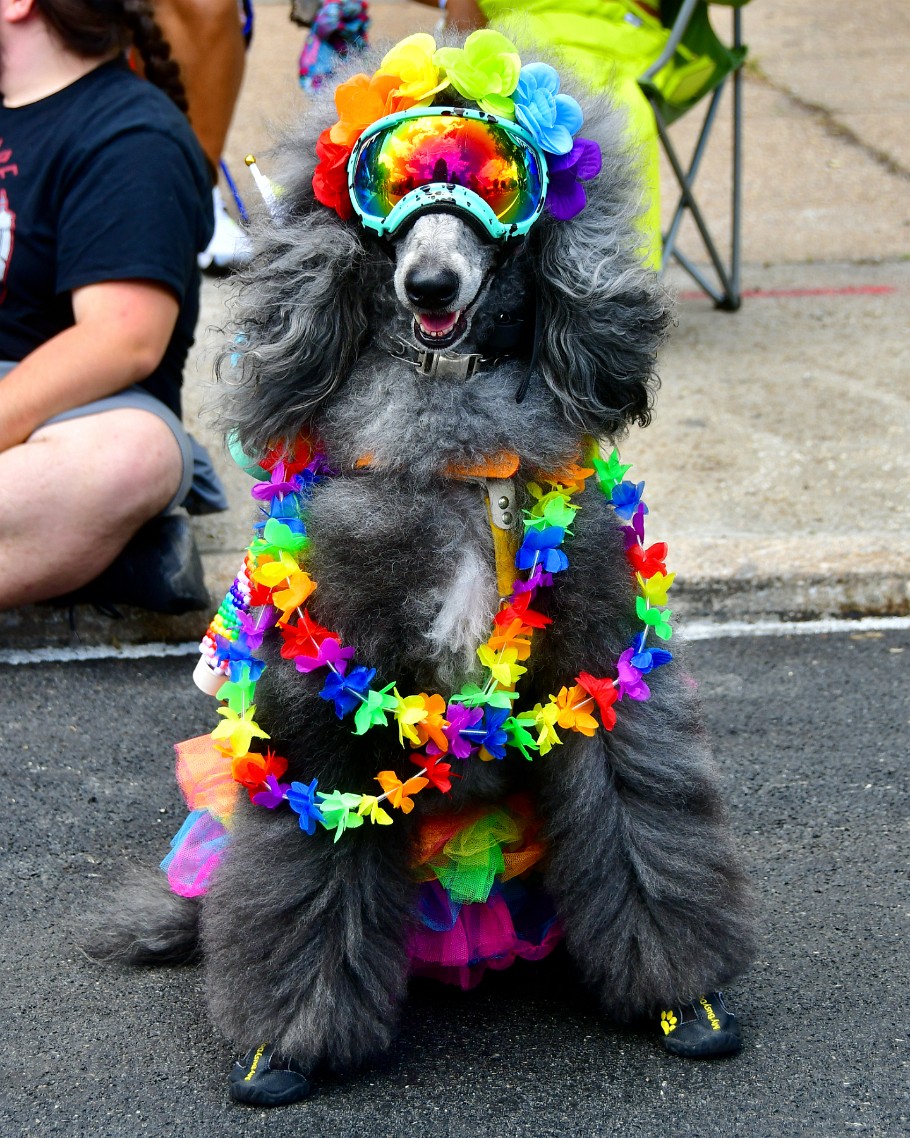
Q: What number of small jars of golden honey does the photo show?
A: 0